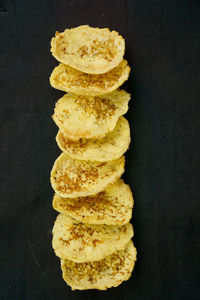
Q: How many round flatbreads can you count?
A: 8